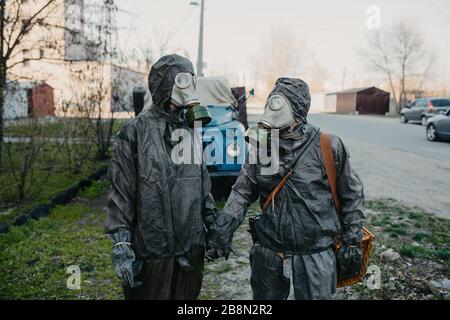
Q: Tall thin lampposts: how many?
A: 1